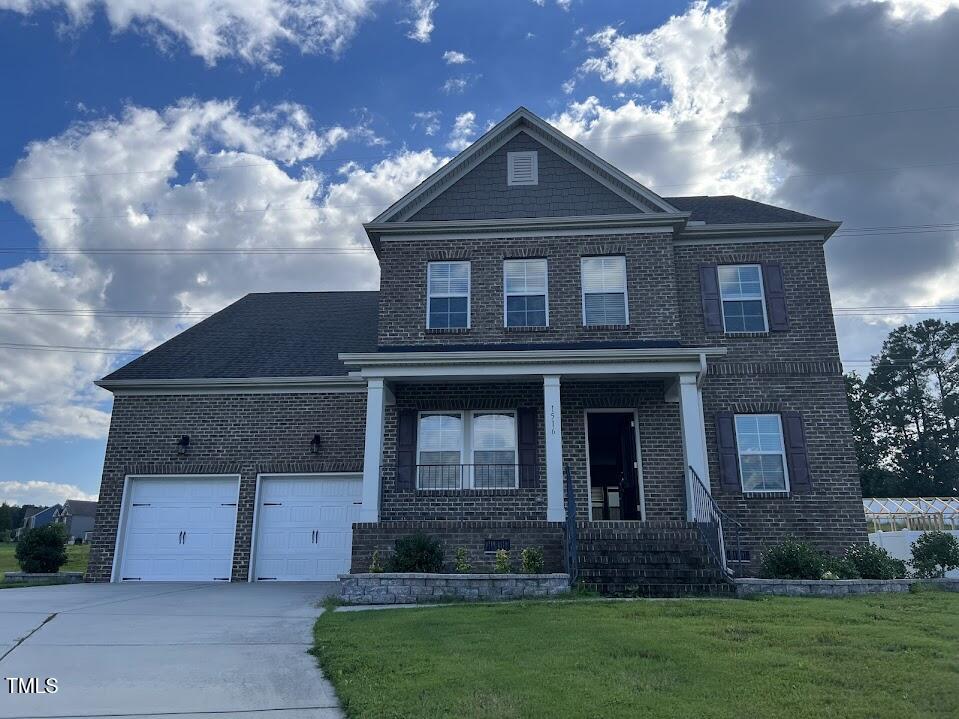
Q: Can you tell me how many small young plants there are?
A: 4